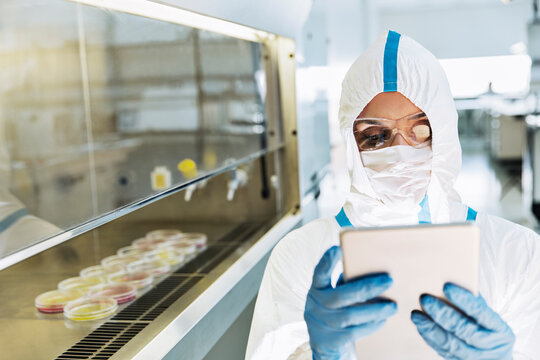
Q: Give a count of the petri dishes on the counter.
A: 14